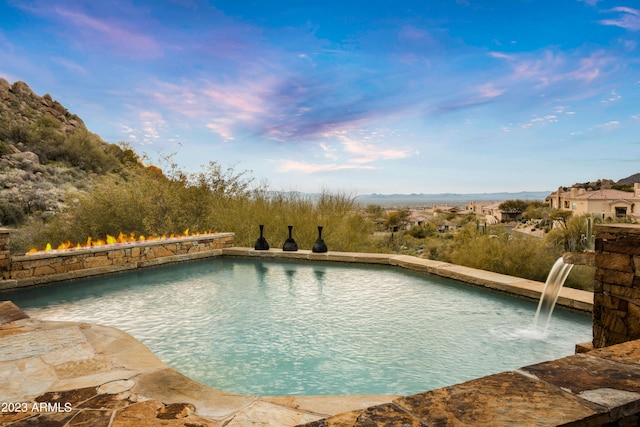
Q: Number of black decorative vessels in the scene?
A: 3